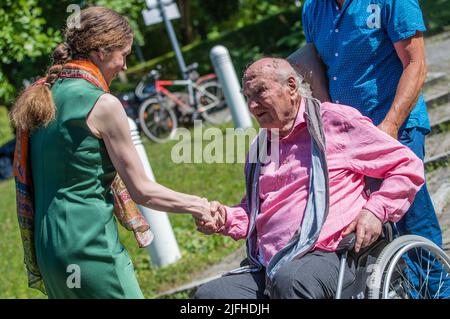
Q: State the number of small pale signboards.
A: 2